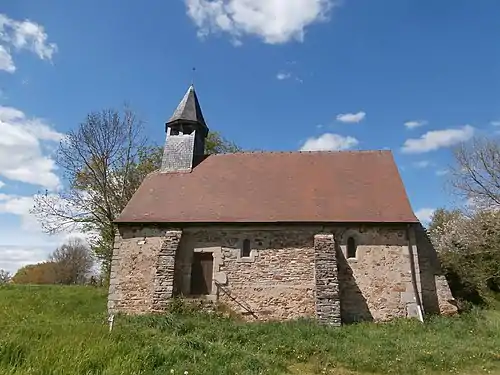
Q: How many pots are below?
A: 0